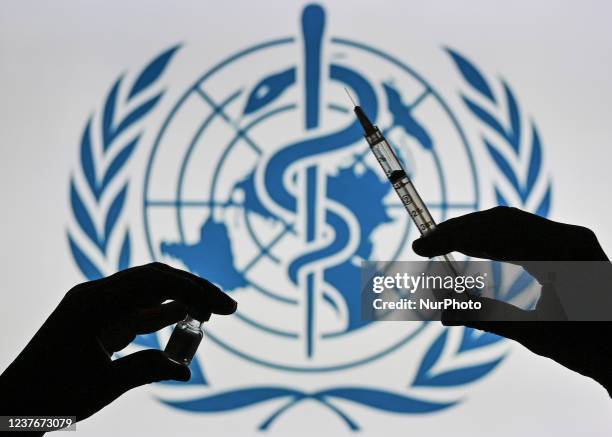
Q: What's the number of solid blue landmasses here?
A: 4